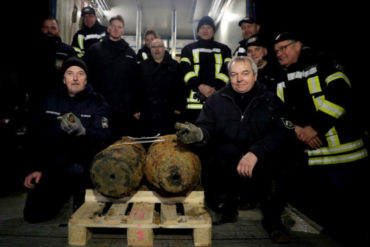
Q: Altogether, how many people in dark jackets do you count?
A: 11